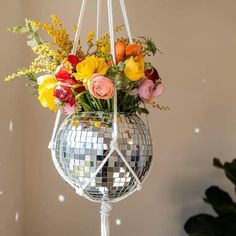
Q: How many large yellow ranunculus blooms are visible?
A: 3